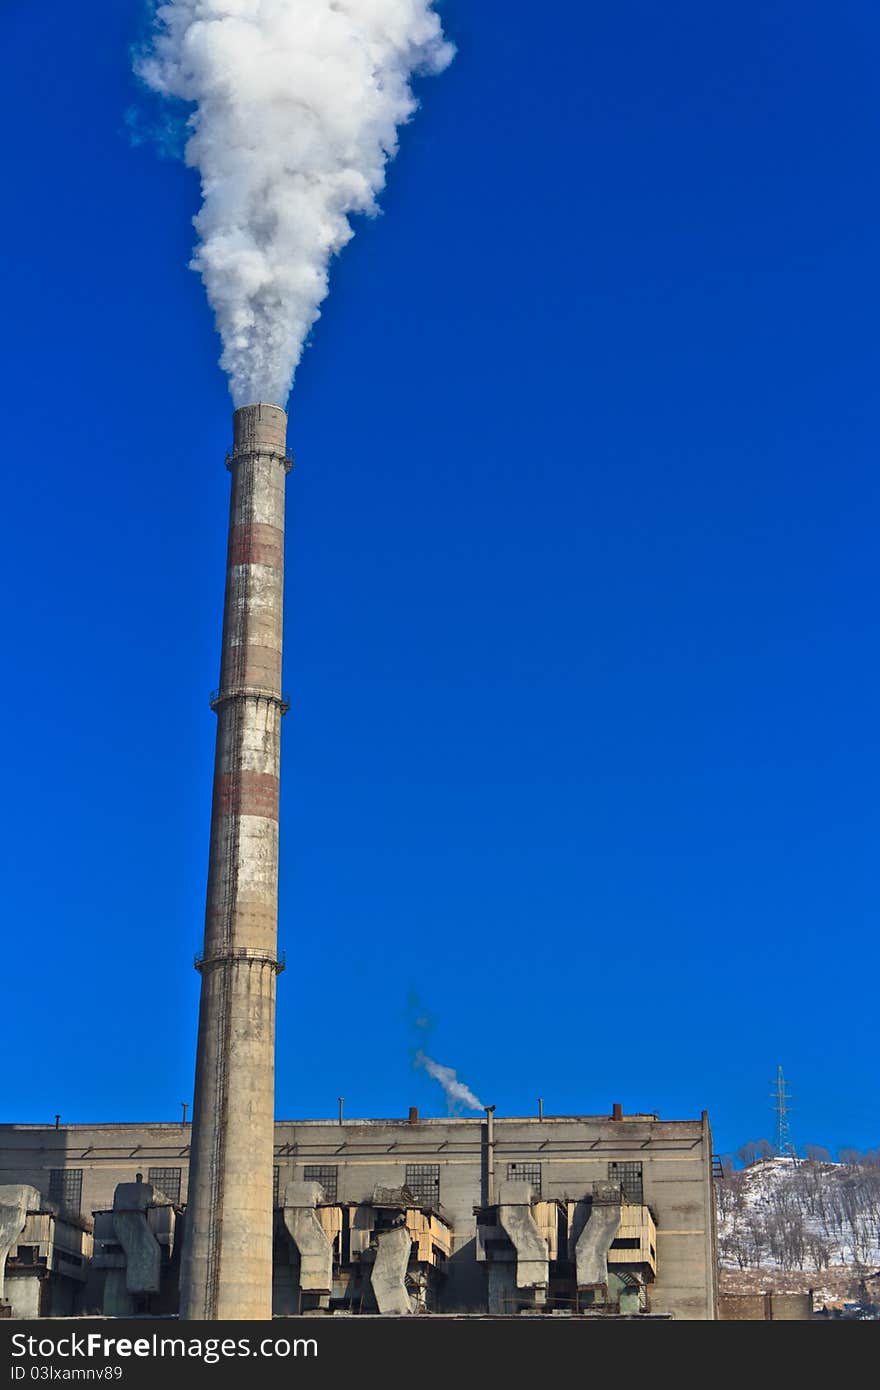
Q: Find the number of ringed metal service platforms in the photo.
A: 3